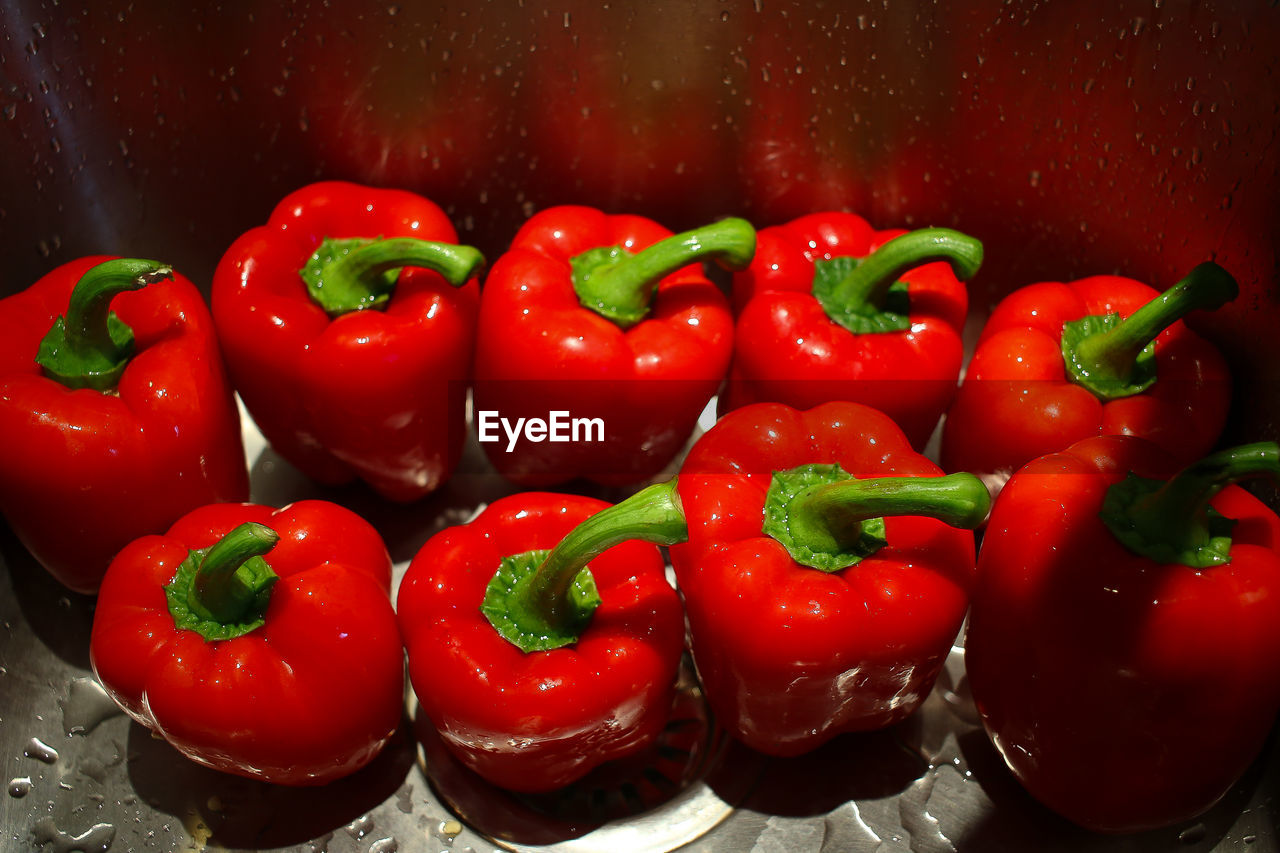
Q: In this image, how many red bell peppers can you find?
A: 9